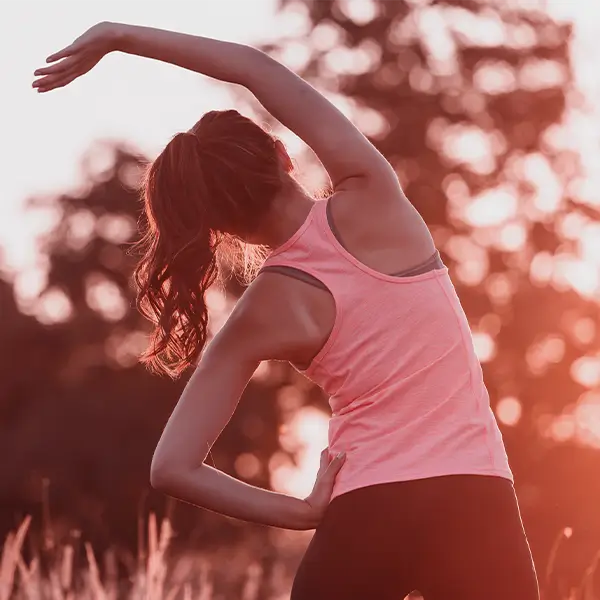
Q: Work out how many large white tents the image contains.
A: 0